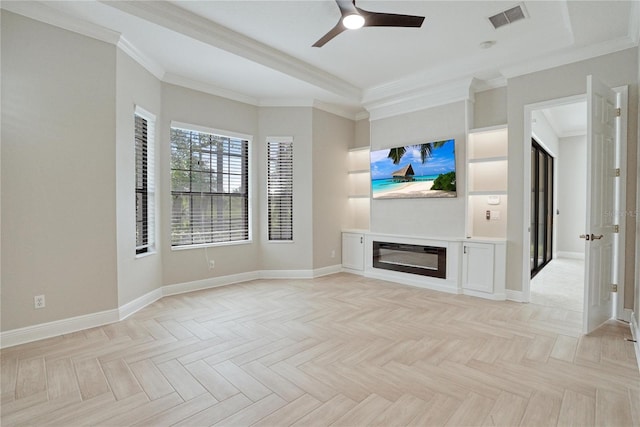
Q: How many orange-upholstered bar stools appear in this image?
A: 0